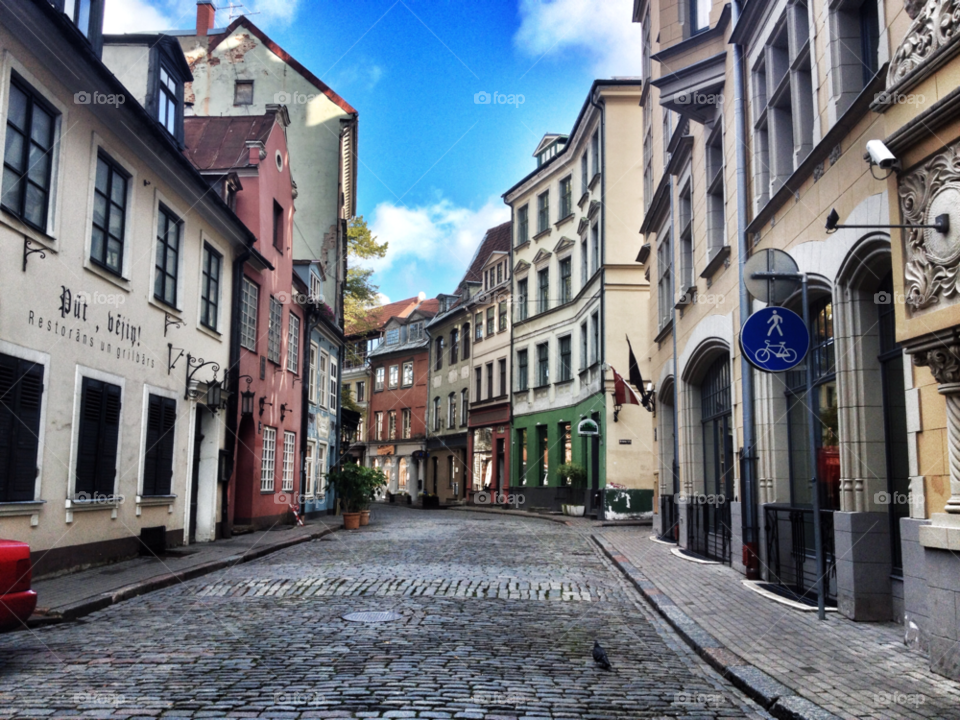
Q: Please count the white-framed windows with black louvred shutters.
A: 3